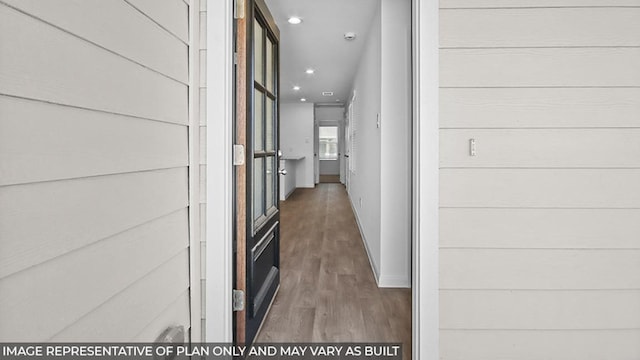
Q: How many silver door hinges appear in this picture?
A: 3